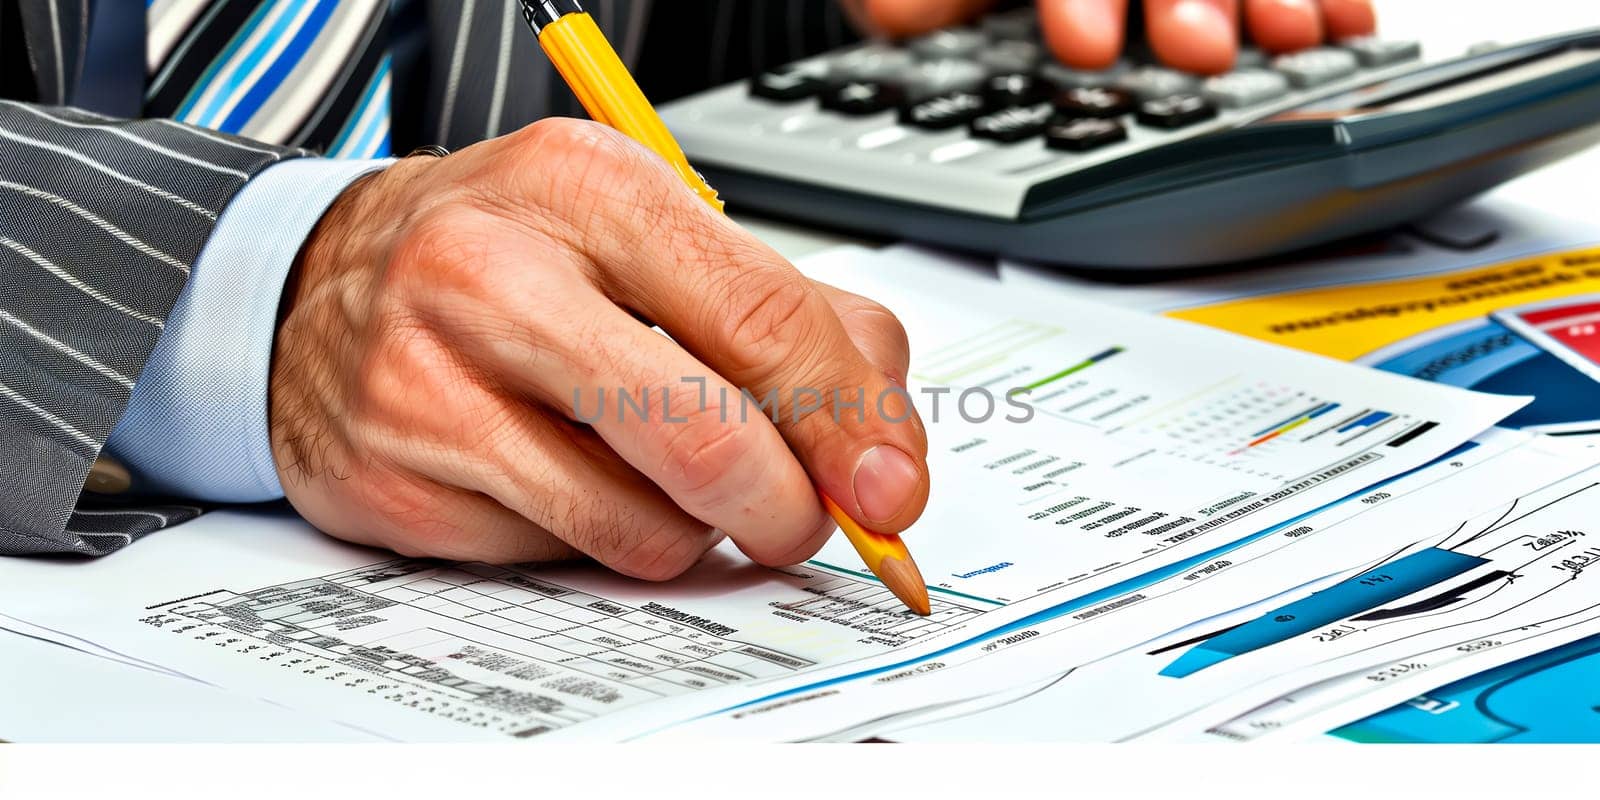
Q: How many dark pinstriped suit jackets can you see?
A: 1